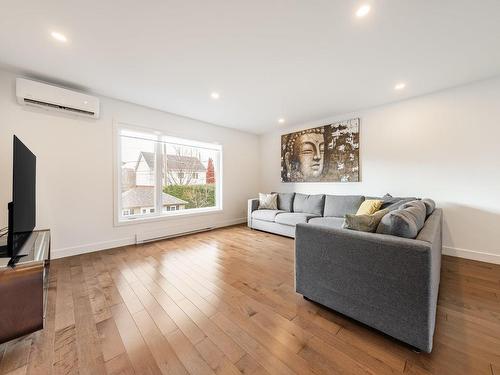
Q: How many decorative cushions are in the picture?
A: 3